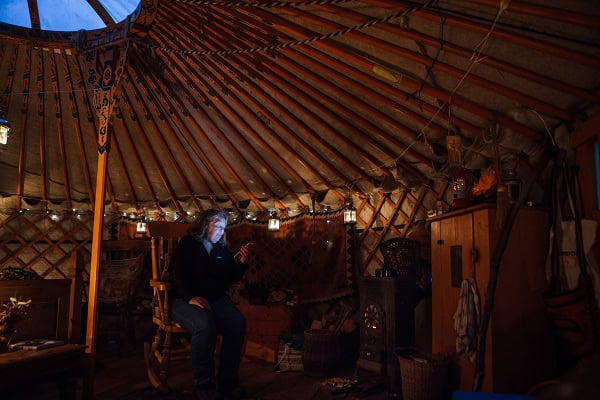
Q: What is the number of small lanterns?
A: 4